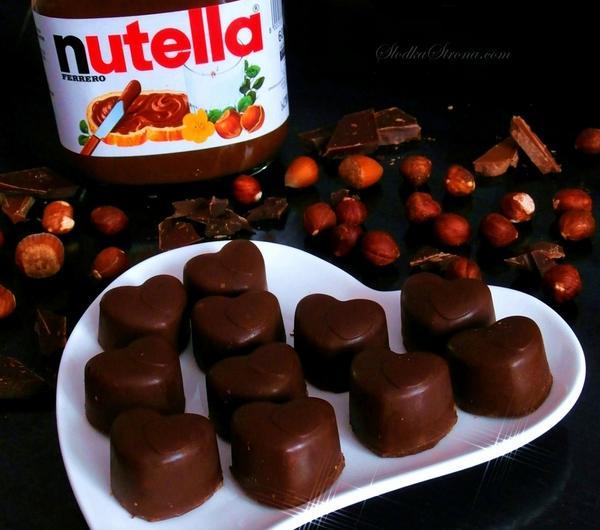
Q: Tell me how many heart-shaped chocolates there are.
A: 11